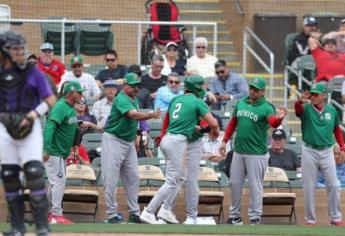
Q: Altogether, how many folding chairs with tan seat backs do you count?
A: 4